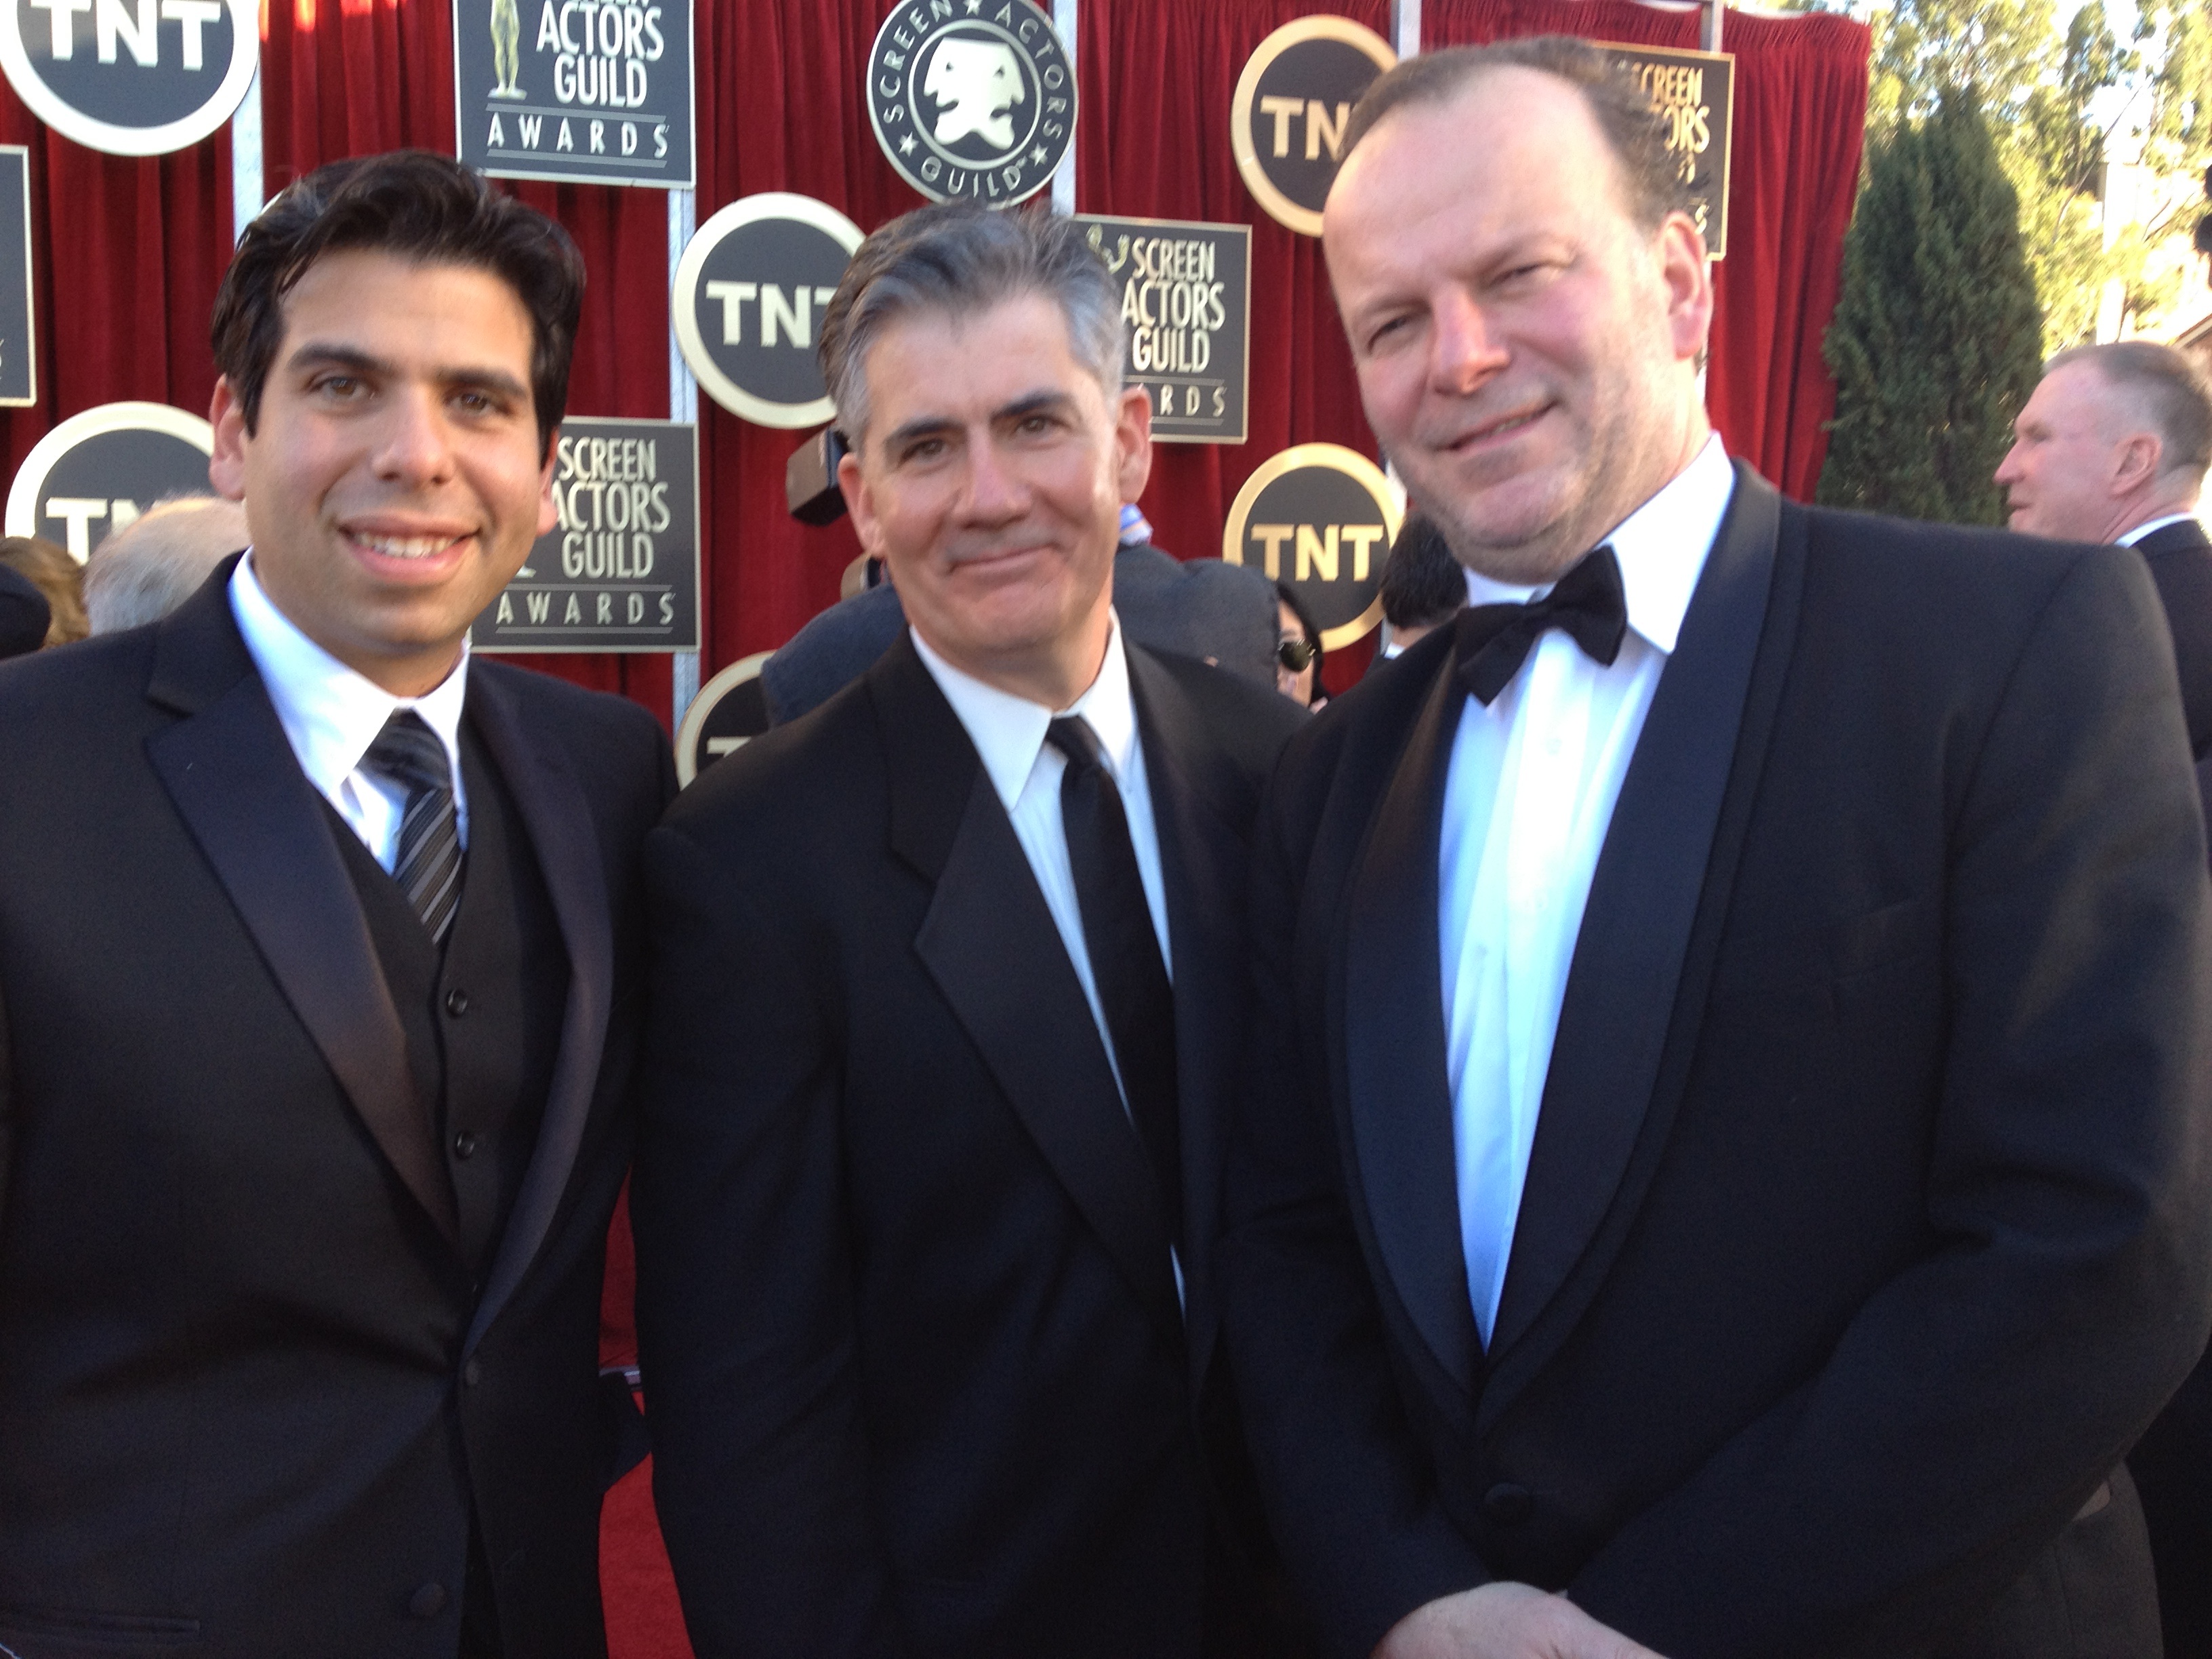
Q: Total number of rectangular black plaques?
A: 5